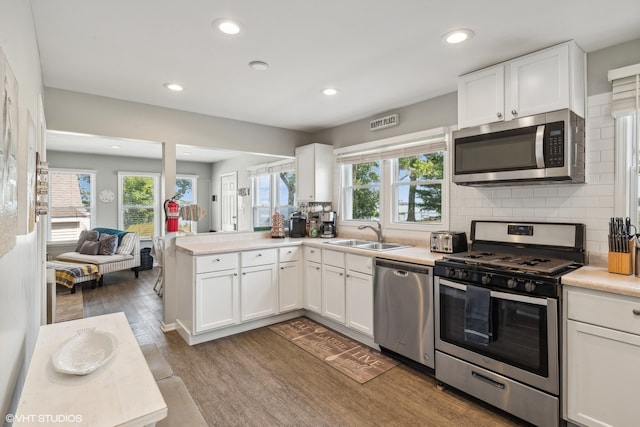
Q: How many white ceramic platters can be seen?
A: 1